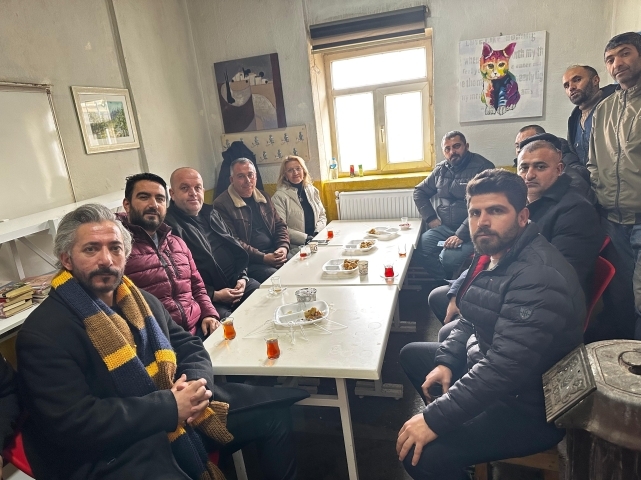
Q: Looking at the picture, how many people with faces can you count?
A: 11